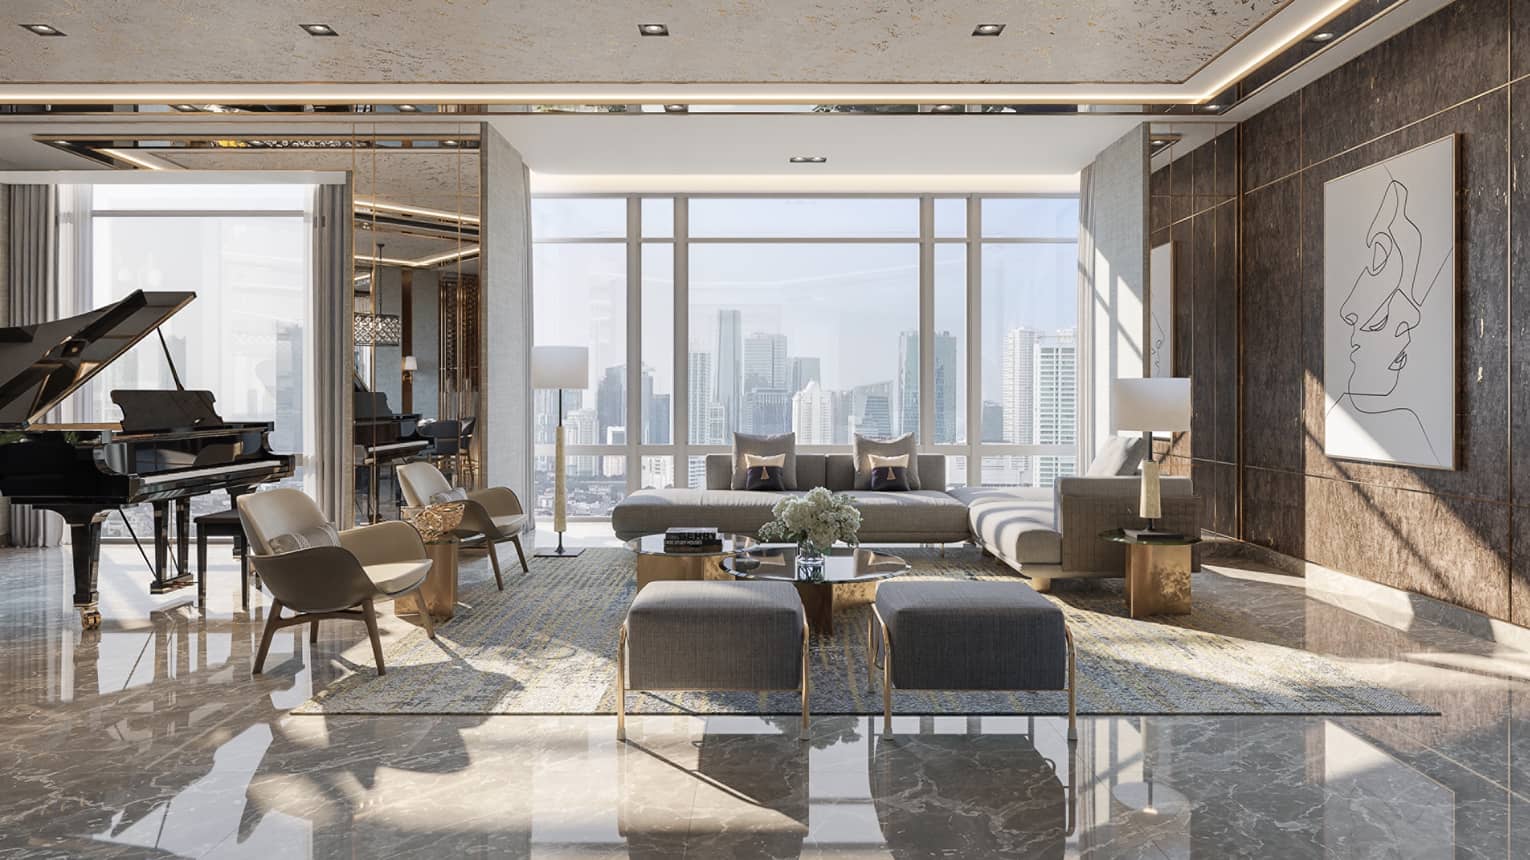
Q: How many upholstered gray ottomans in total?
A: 2